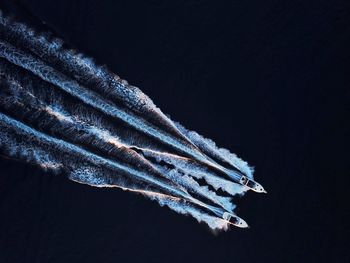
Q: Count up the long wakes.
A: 2